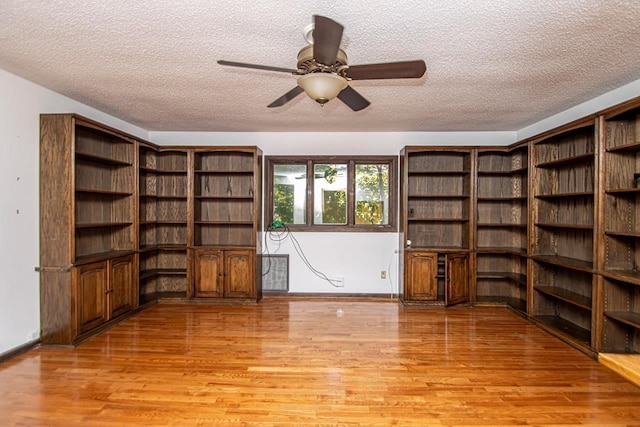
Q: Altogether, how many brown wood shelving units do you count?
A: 7